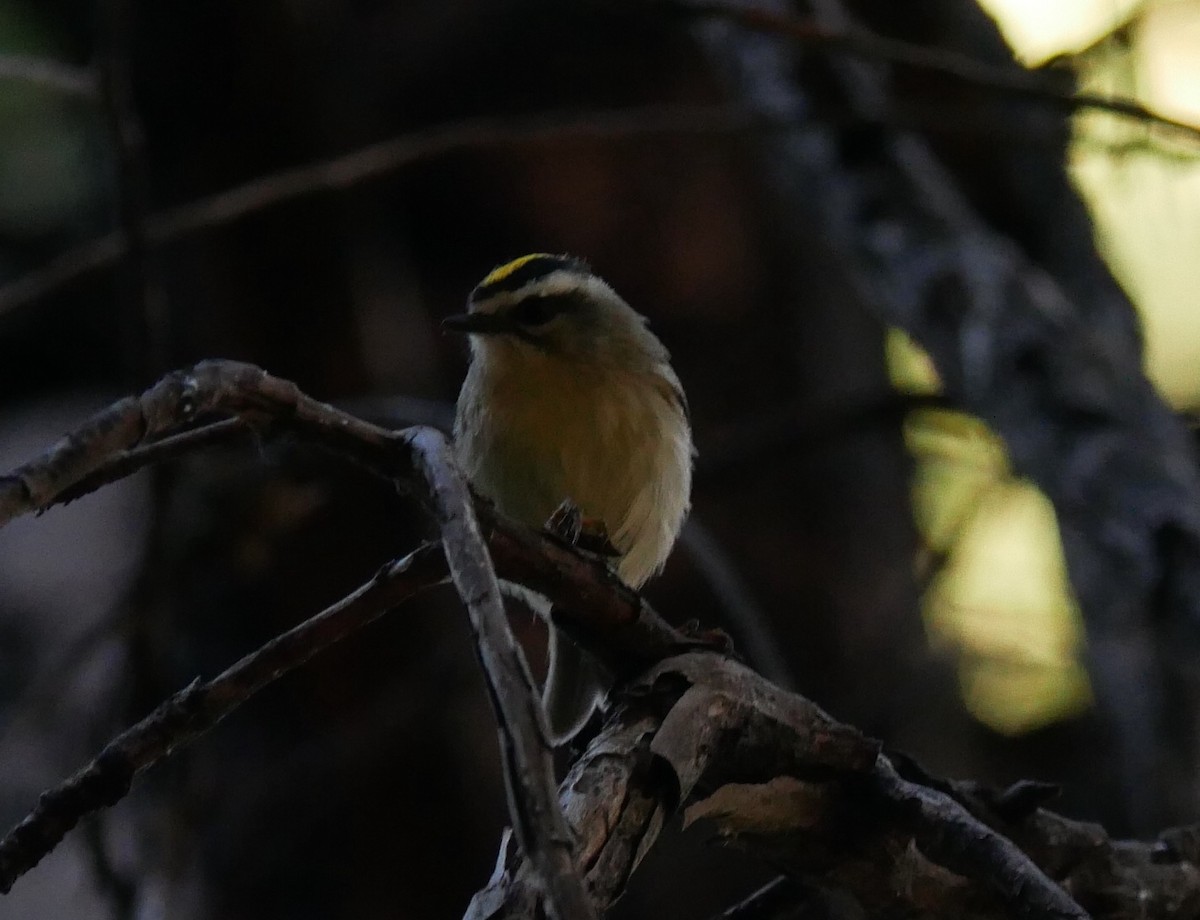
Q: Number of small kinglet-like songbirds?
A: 1